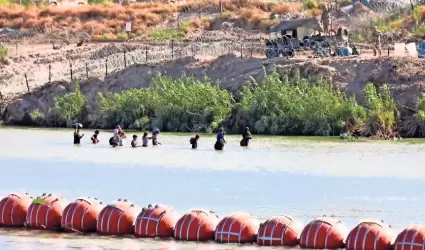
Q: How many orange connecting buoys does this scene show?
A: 11